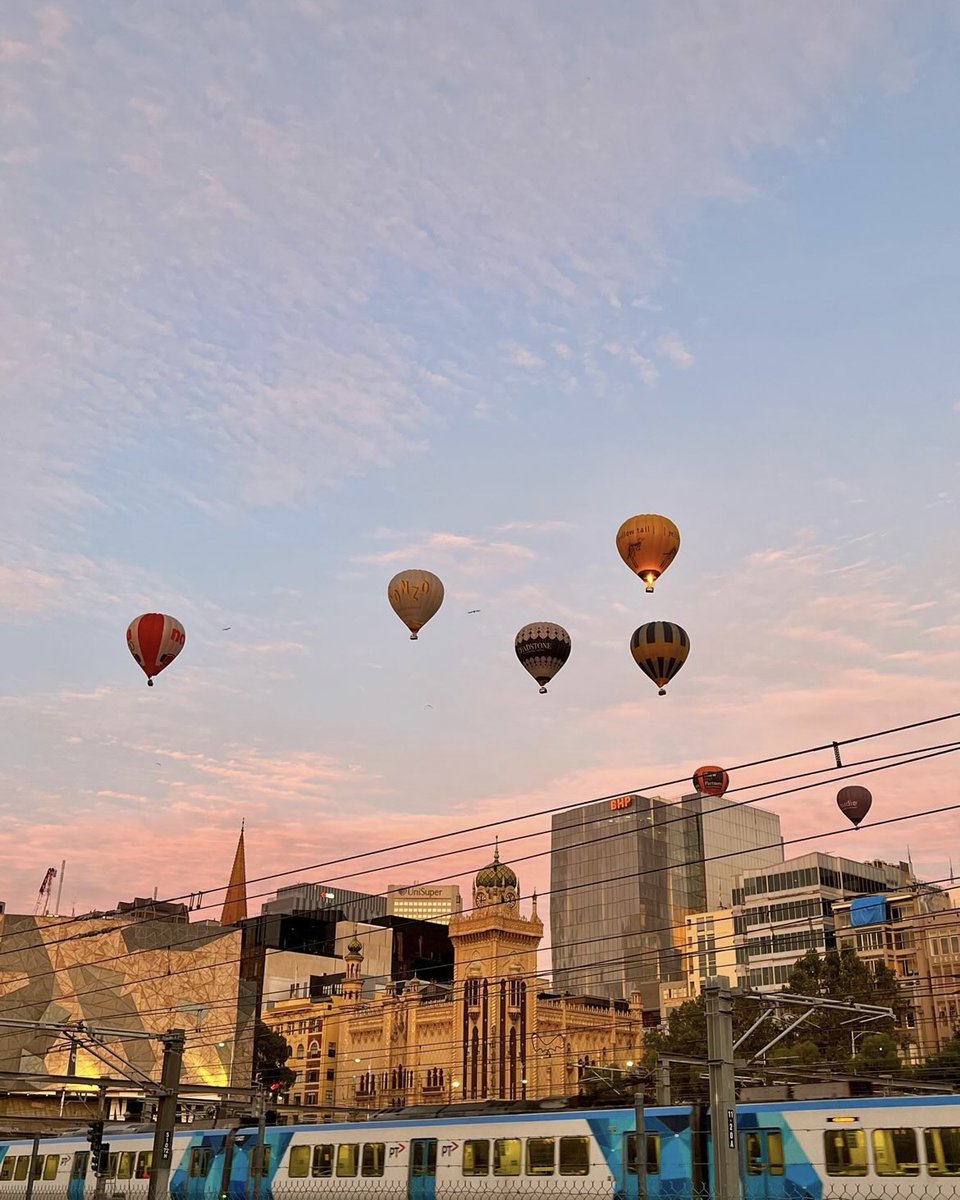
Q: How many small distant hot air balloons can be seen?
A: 2